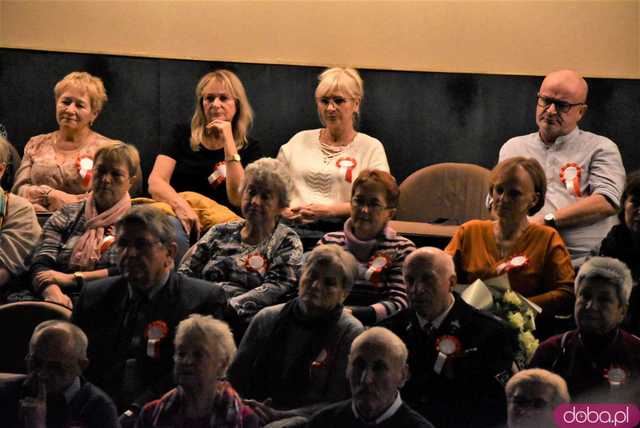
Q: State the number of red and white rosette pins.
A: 12